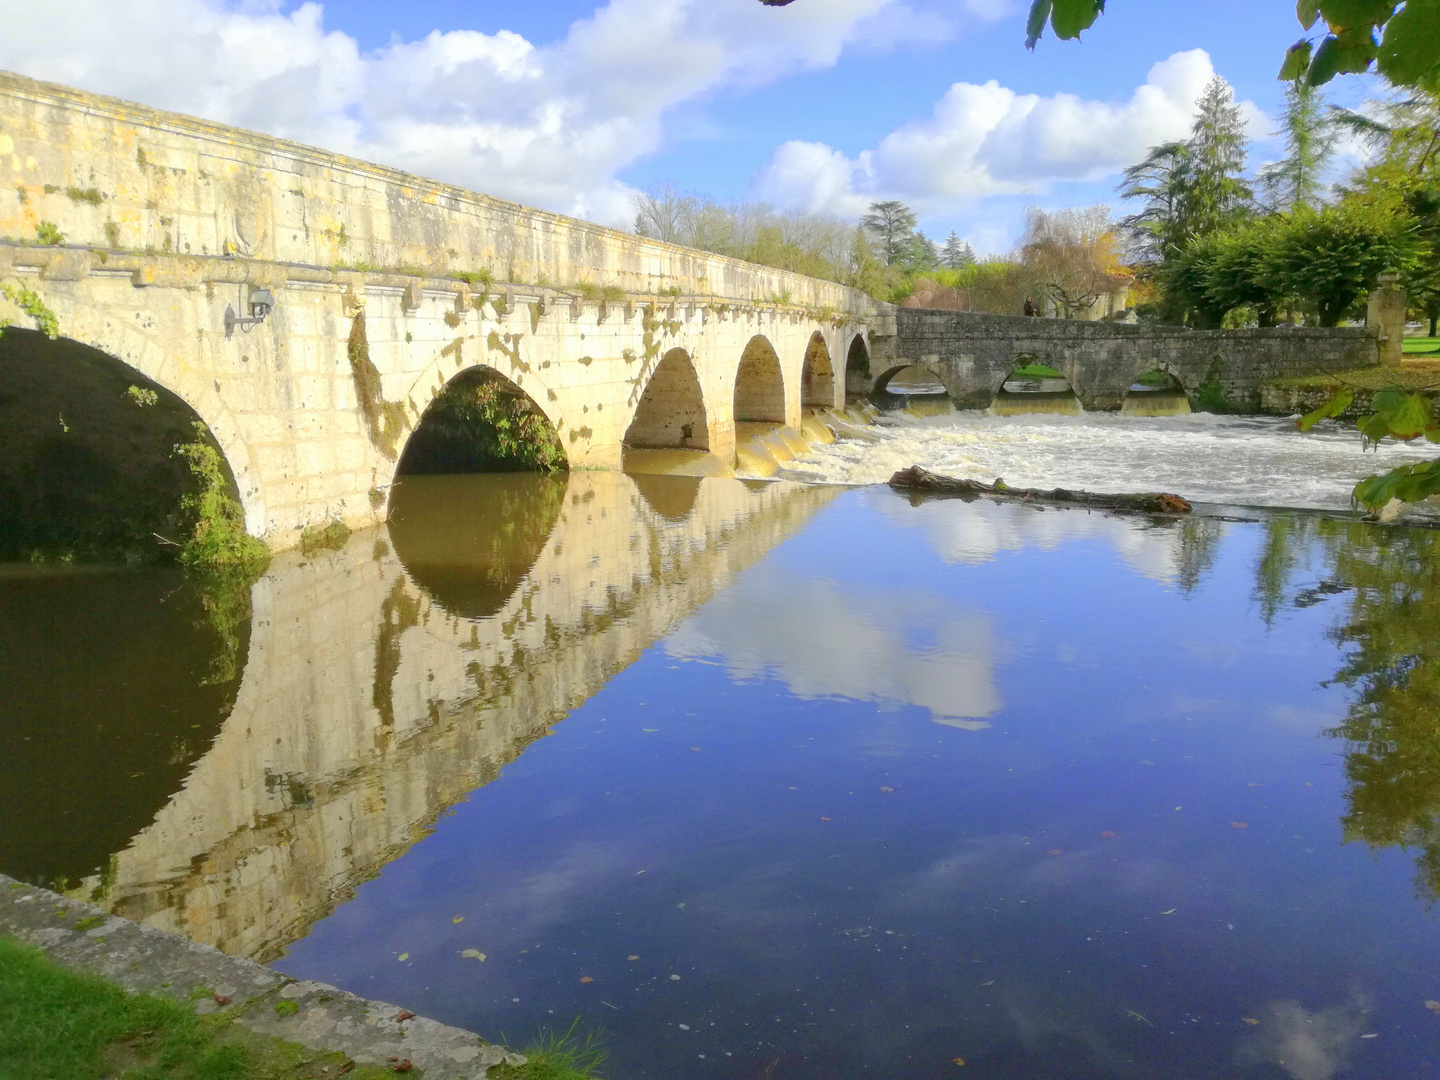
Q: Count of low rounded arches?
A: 3